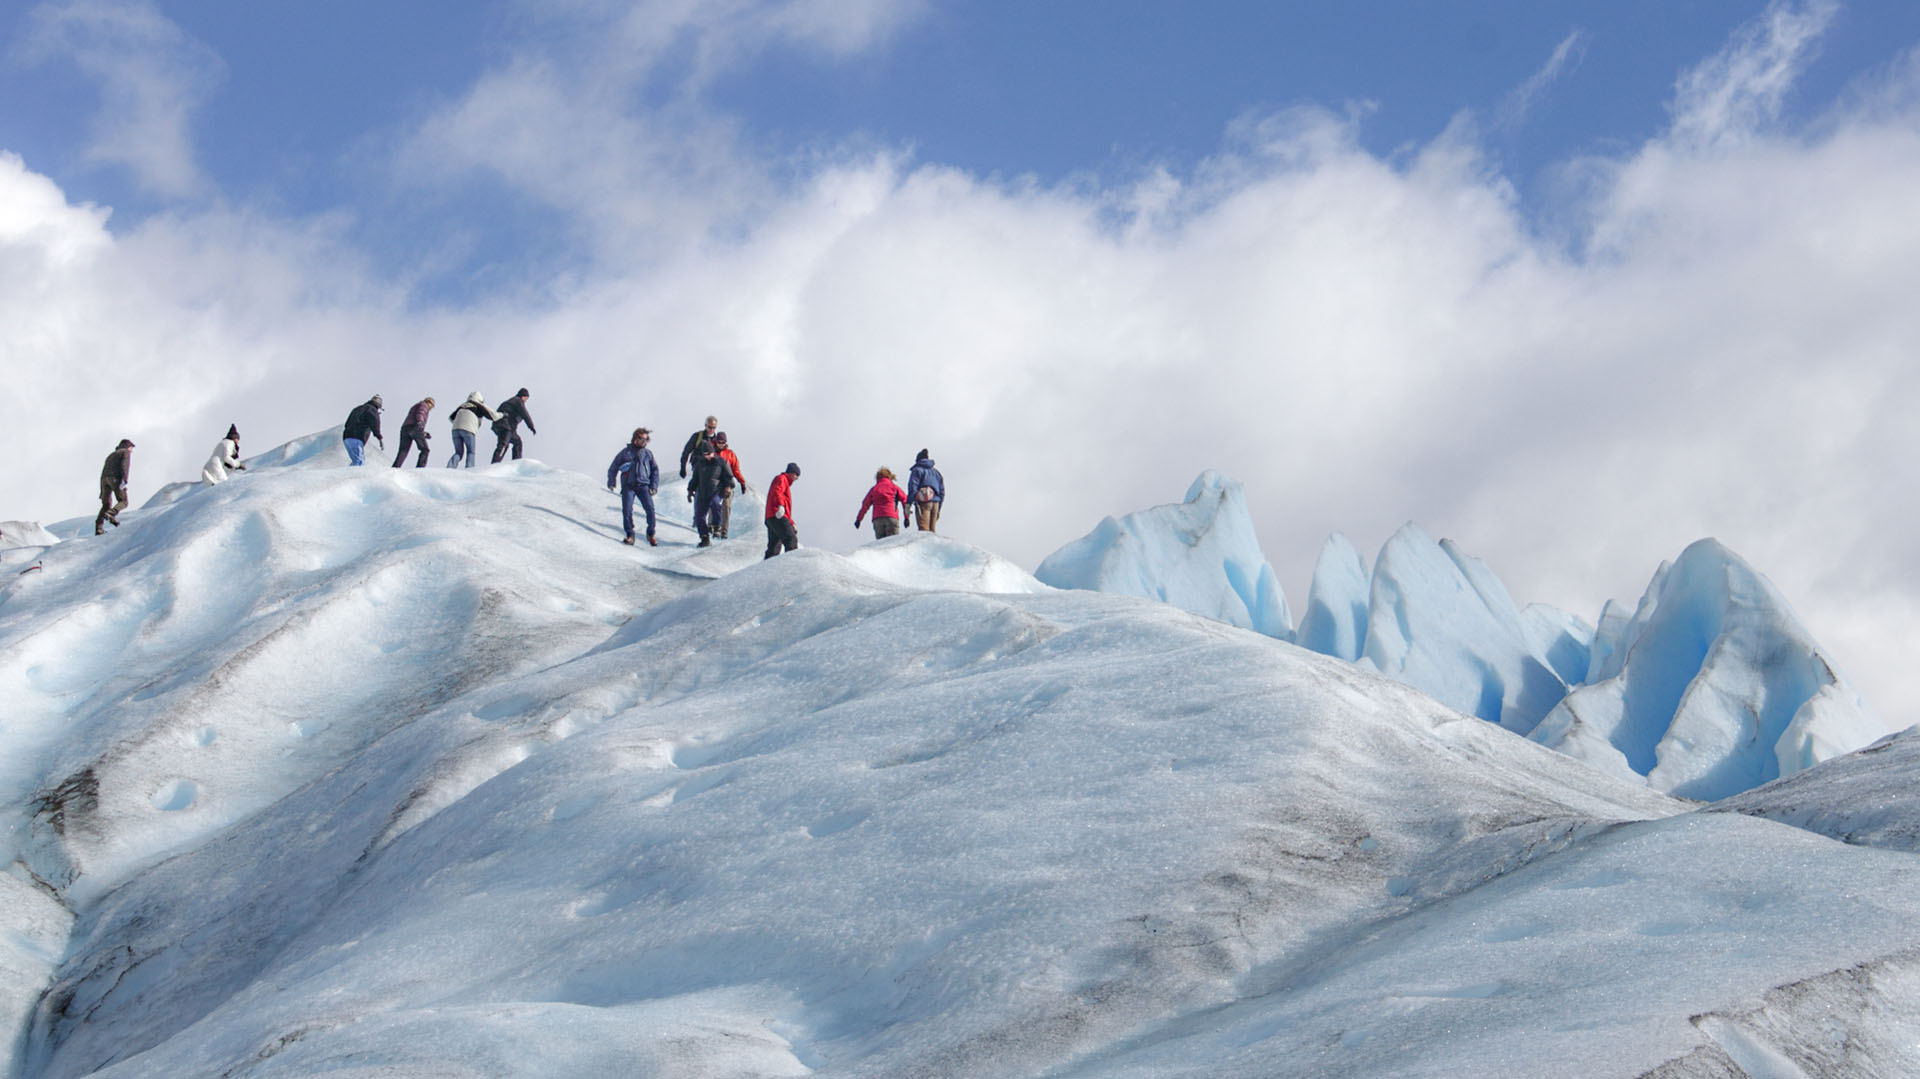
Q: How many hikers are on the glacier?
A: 13